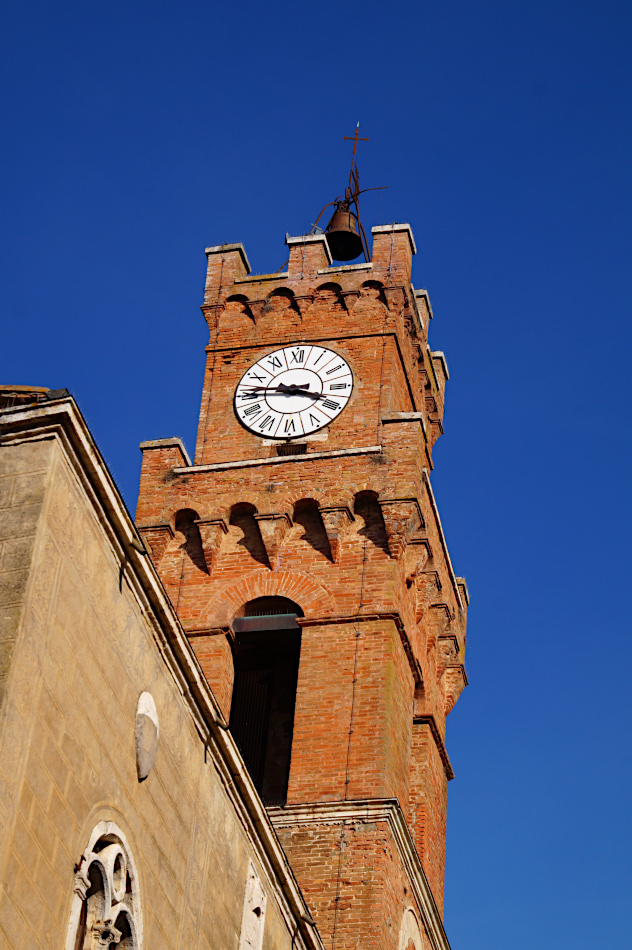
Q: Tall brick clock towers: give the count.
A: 1